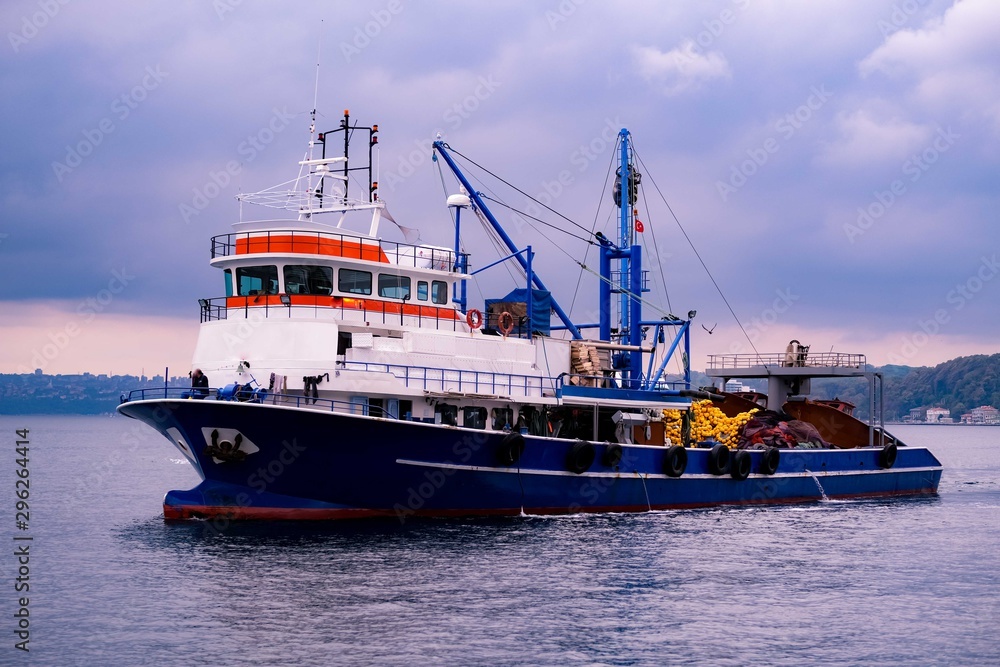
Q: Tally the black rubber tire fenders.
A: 8